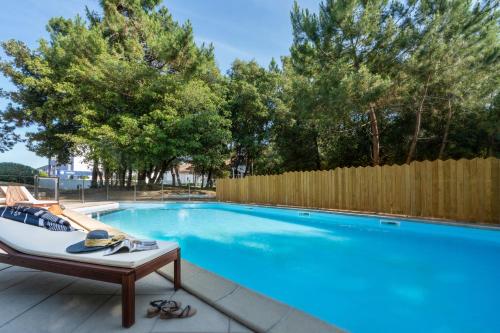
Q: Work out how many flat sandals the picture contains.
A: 2